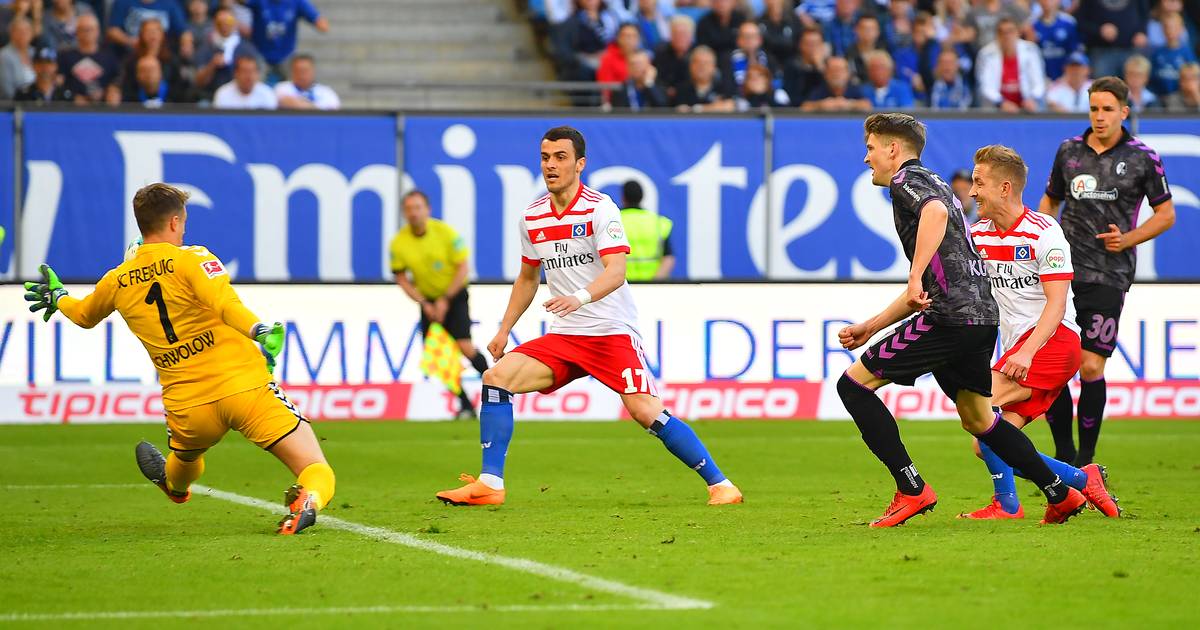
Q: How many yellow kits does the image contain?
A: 2